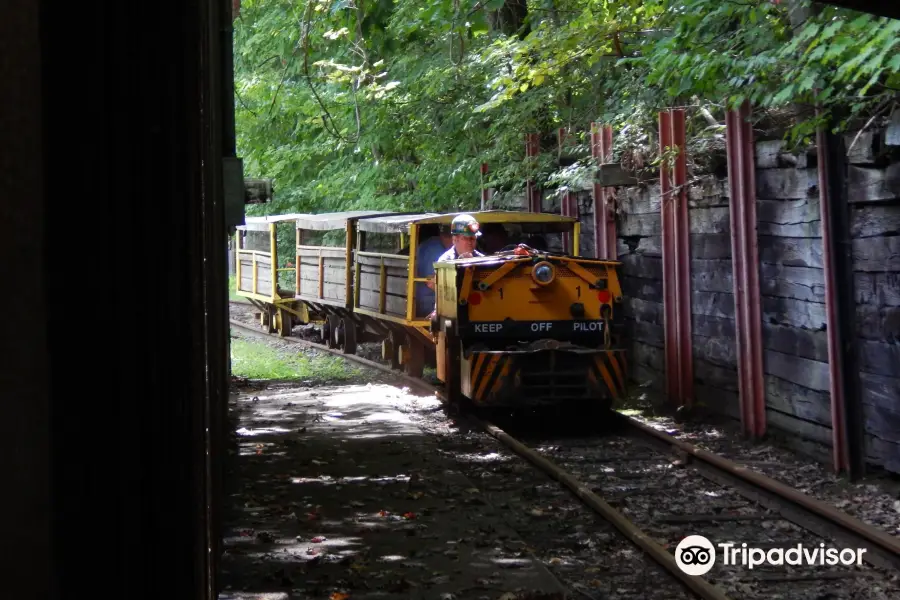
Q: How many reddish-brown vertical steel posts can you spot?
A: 7